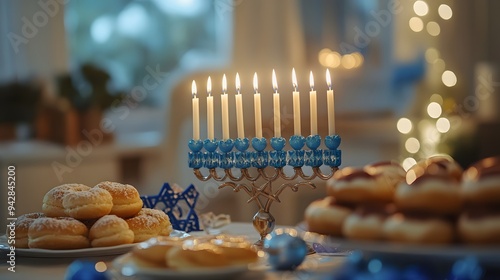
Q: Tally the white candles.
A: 9